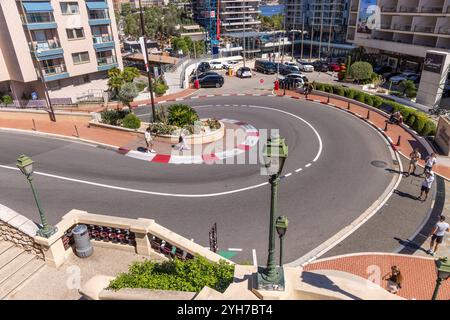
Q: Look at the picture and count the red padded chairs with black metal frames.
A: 0